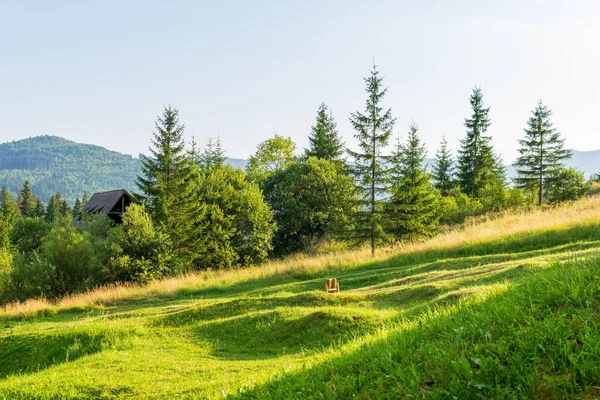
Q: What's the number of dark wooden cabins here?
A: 1